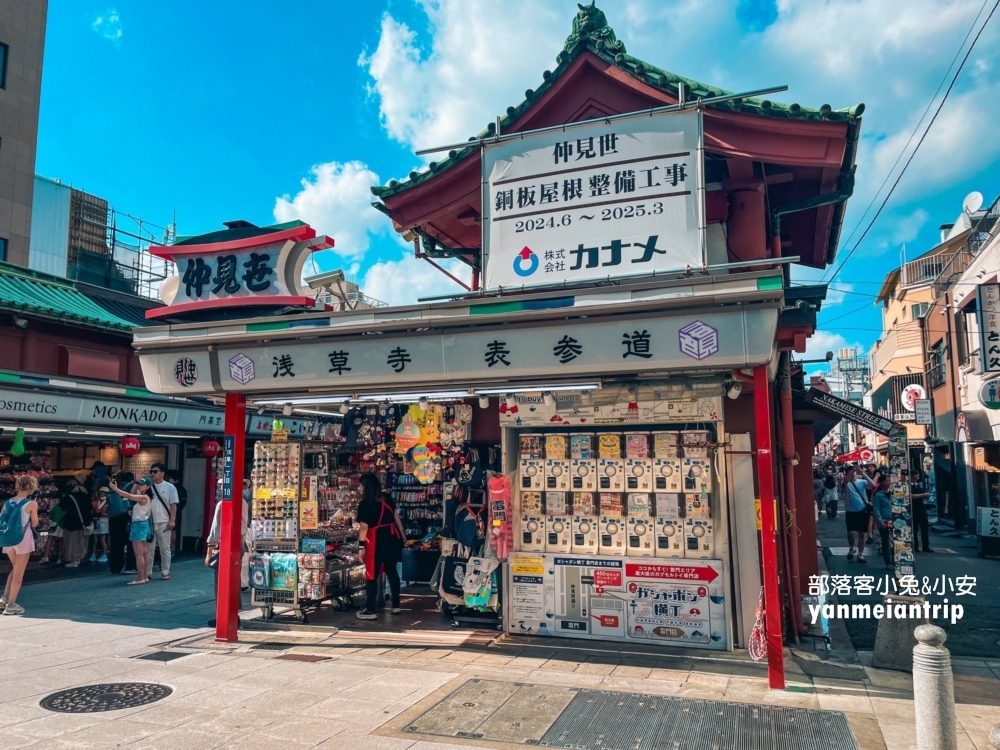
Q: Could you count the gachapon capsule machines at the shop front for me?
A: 14